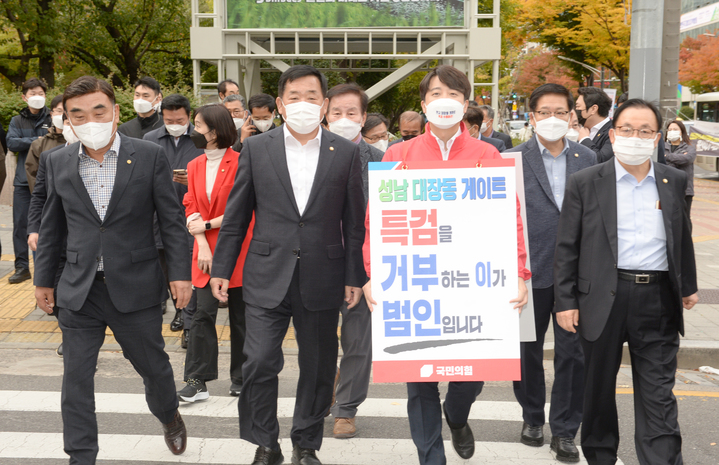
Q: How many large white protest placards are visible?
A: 1